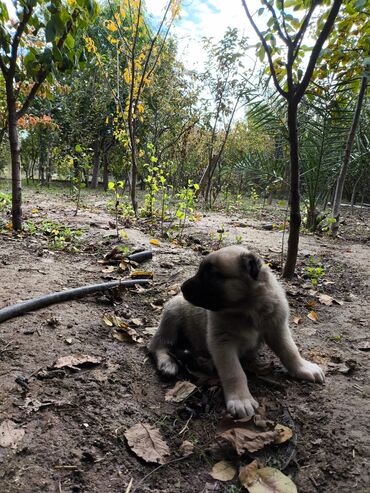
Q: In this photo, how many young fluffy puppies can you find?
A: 1